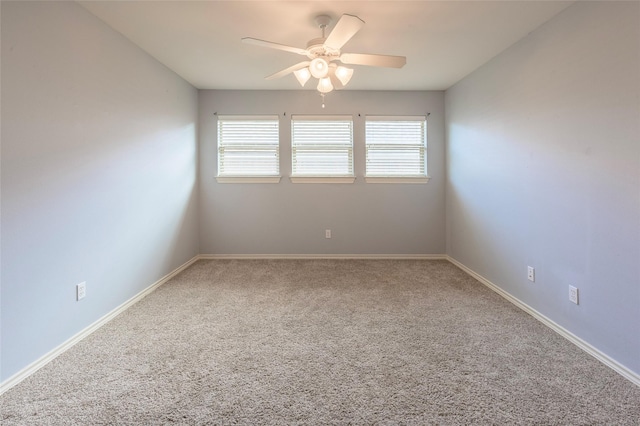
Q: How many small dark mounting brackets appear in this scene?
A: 4